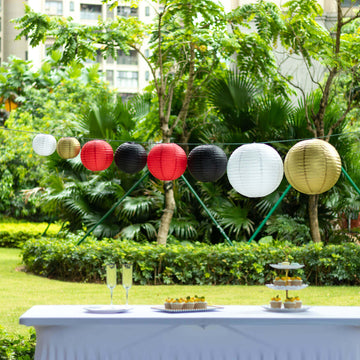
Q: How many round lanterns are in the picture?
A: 8